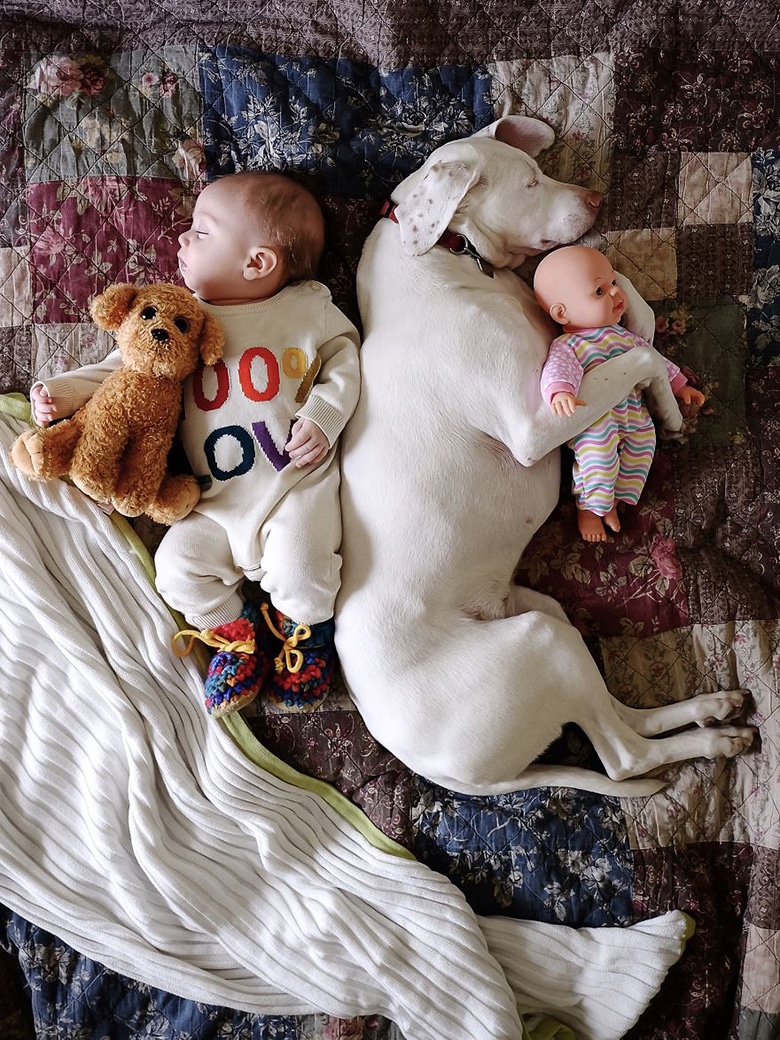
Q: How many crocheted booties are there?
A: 2